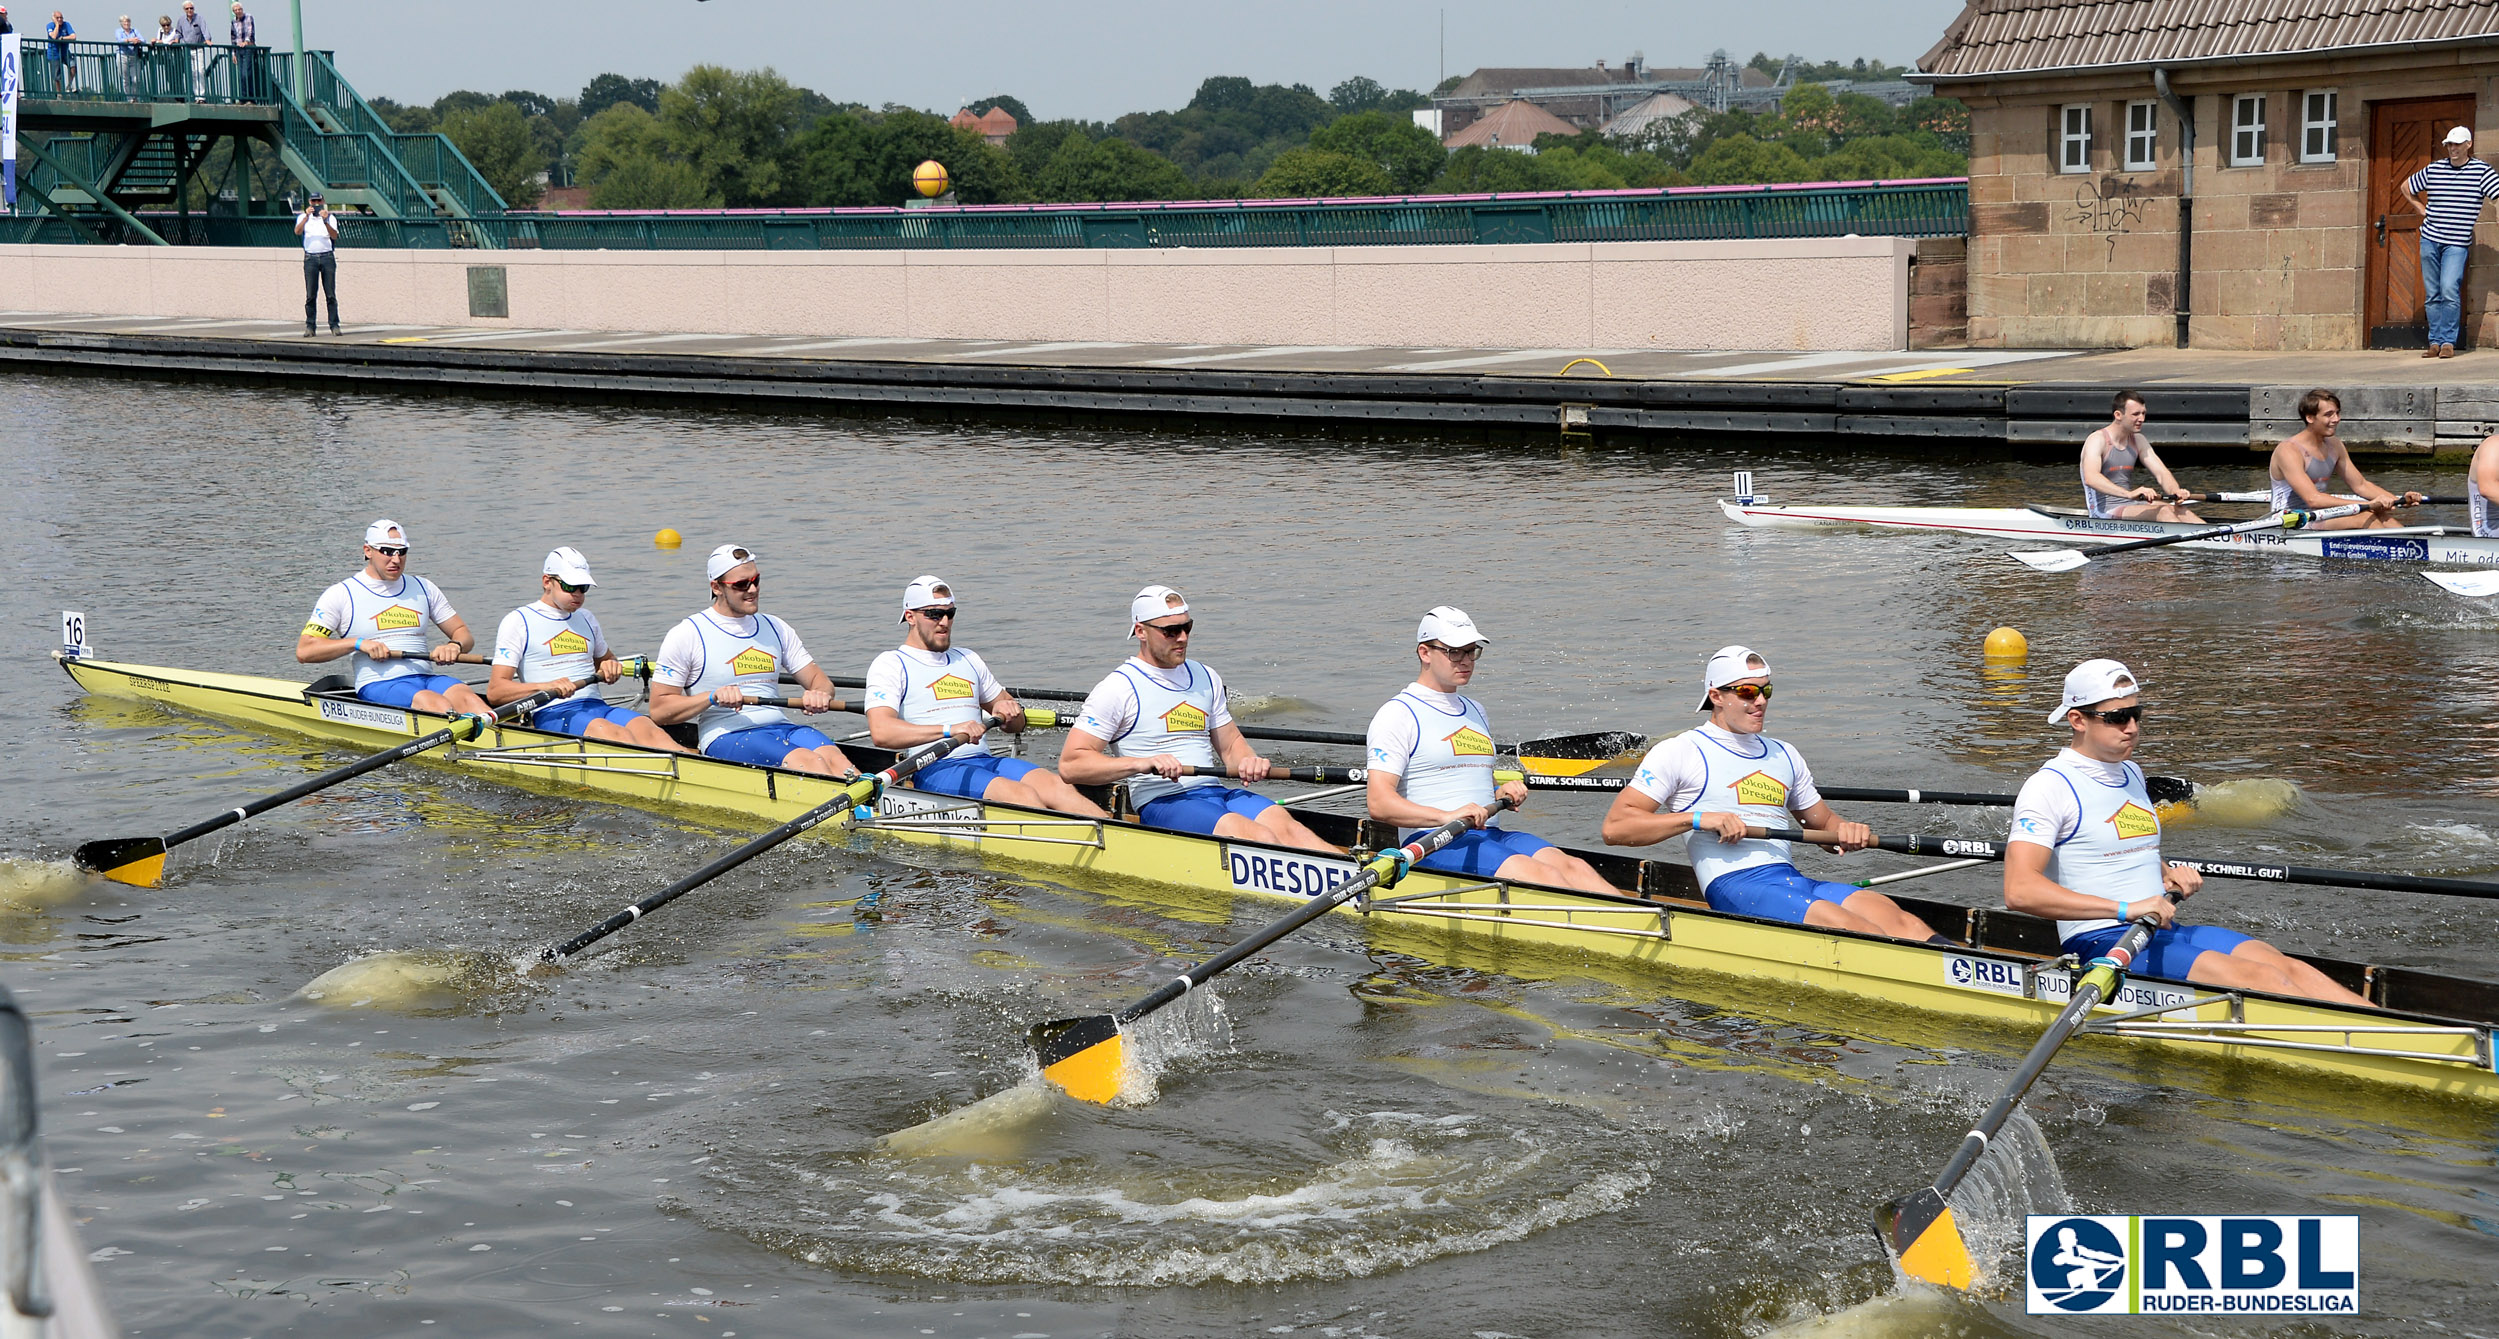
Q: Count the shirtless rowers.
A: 0